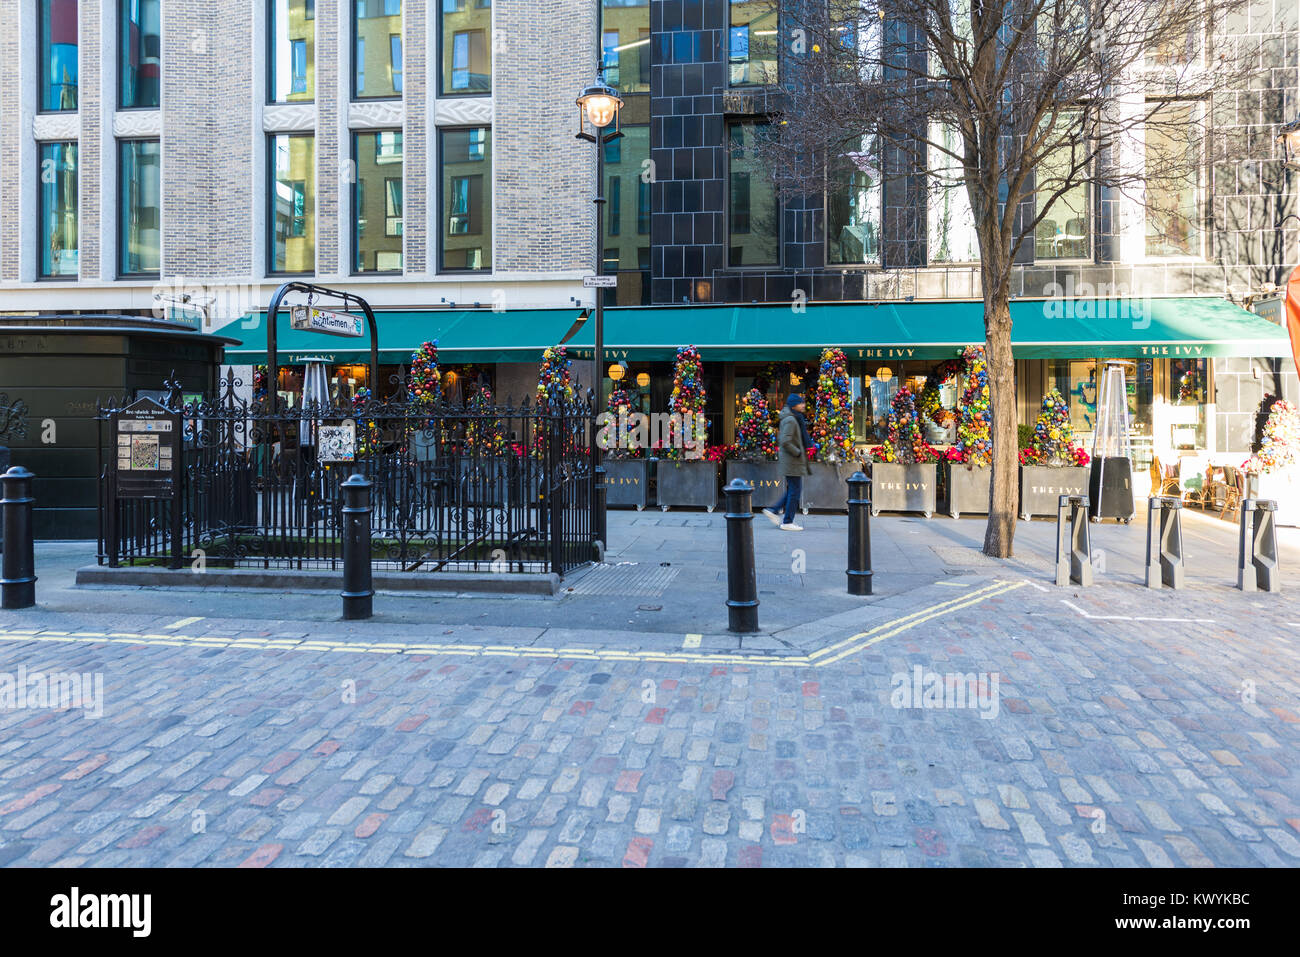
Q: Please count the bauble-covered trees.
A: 12